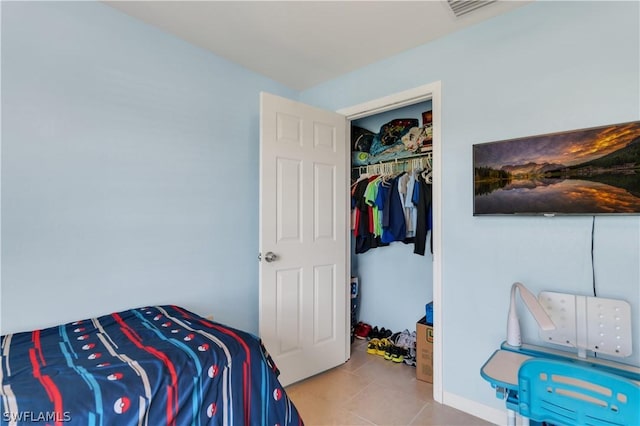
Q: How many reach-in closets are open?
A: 1